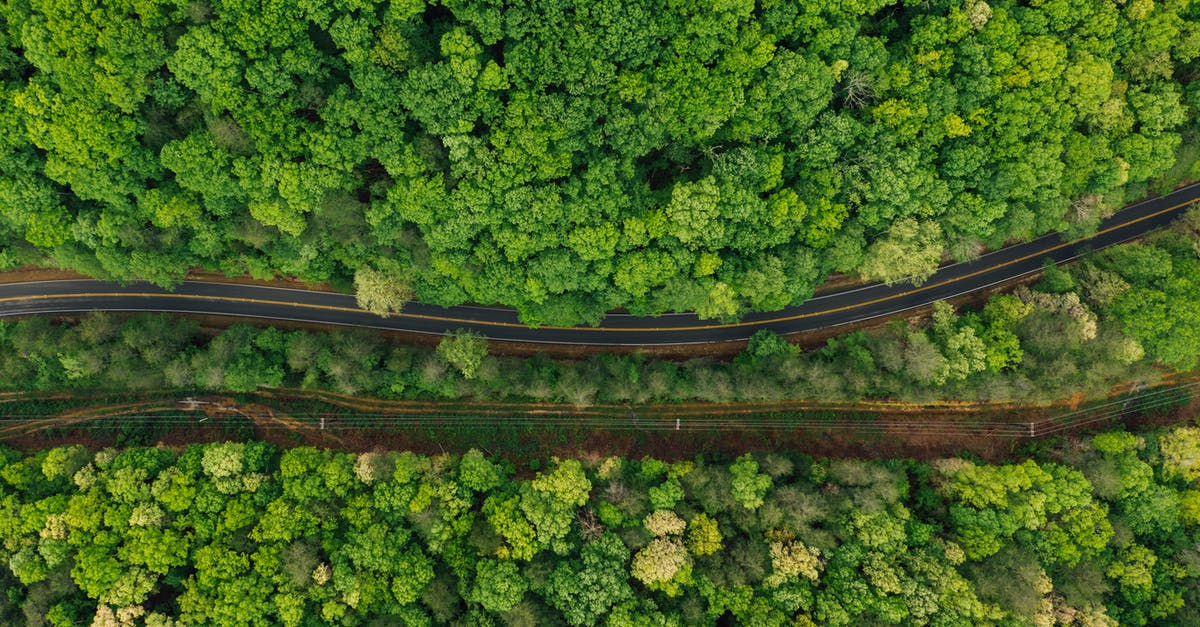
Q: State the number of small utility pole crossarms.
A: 3